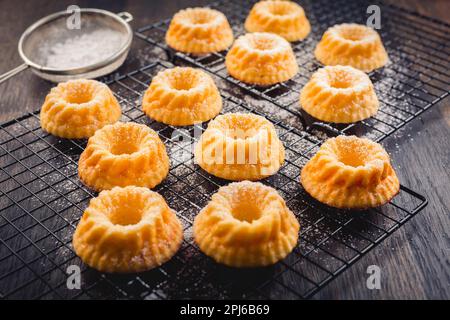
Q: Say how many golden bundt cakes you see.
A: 12